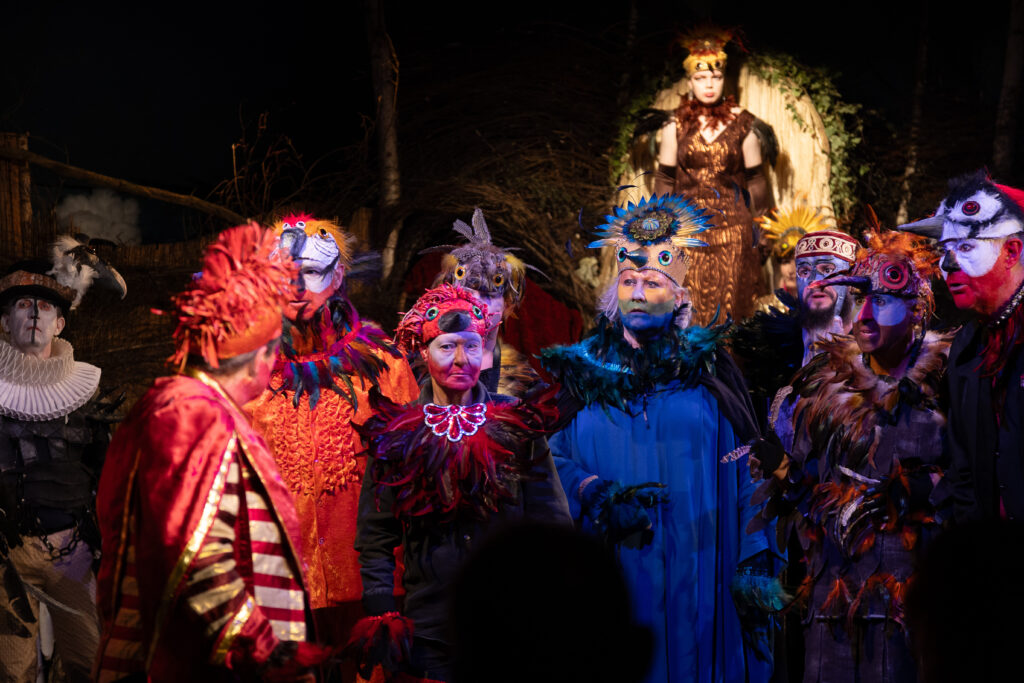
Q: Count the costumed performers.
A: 11